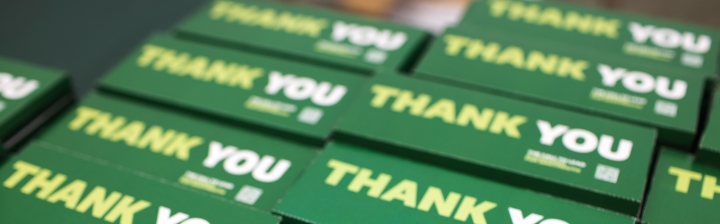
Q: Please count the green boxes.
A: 11